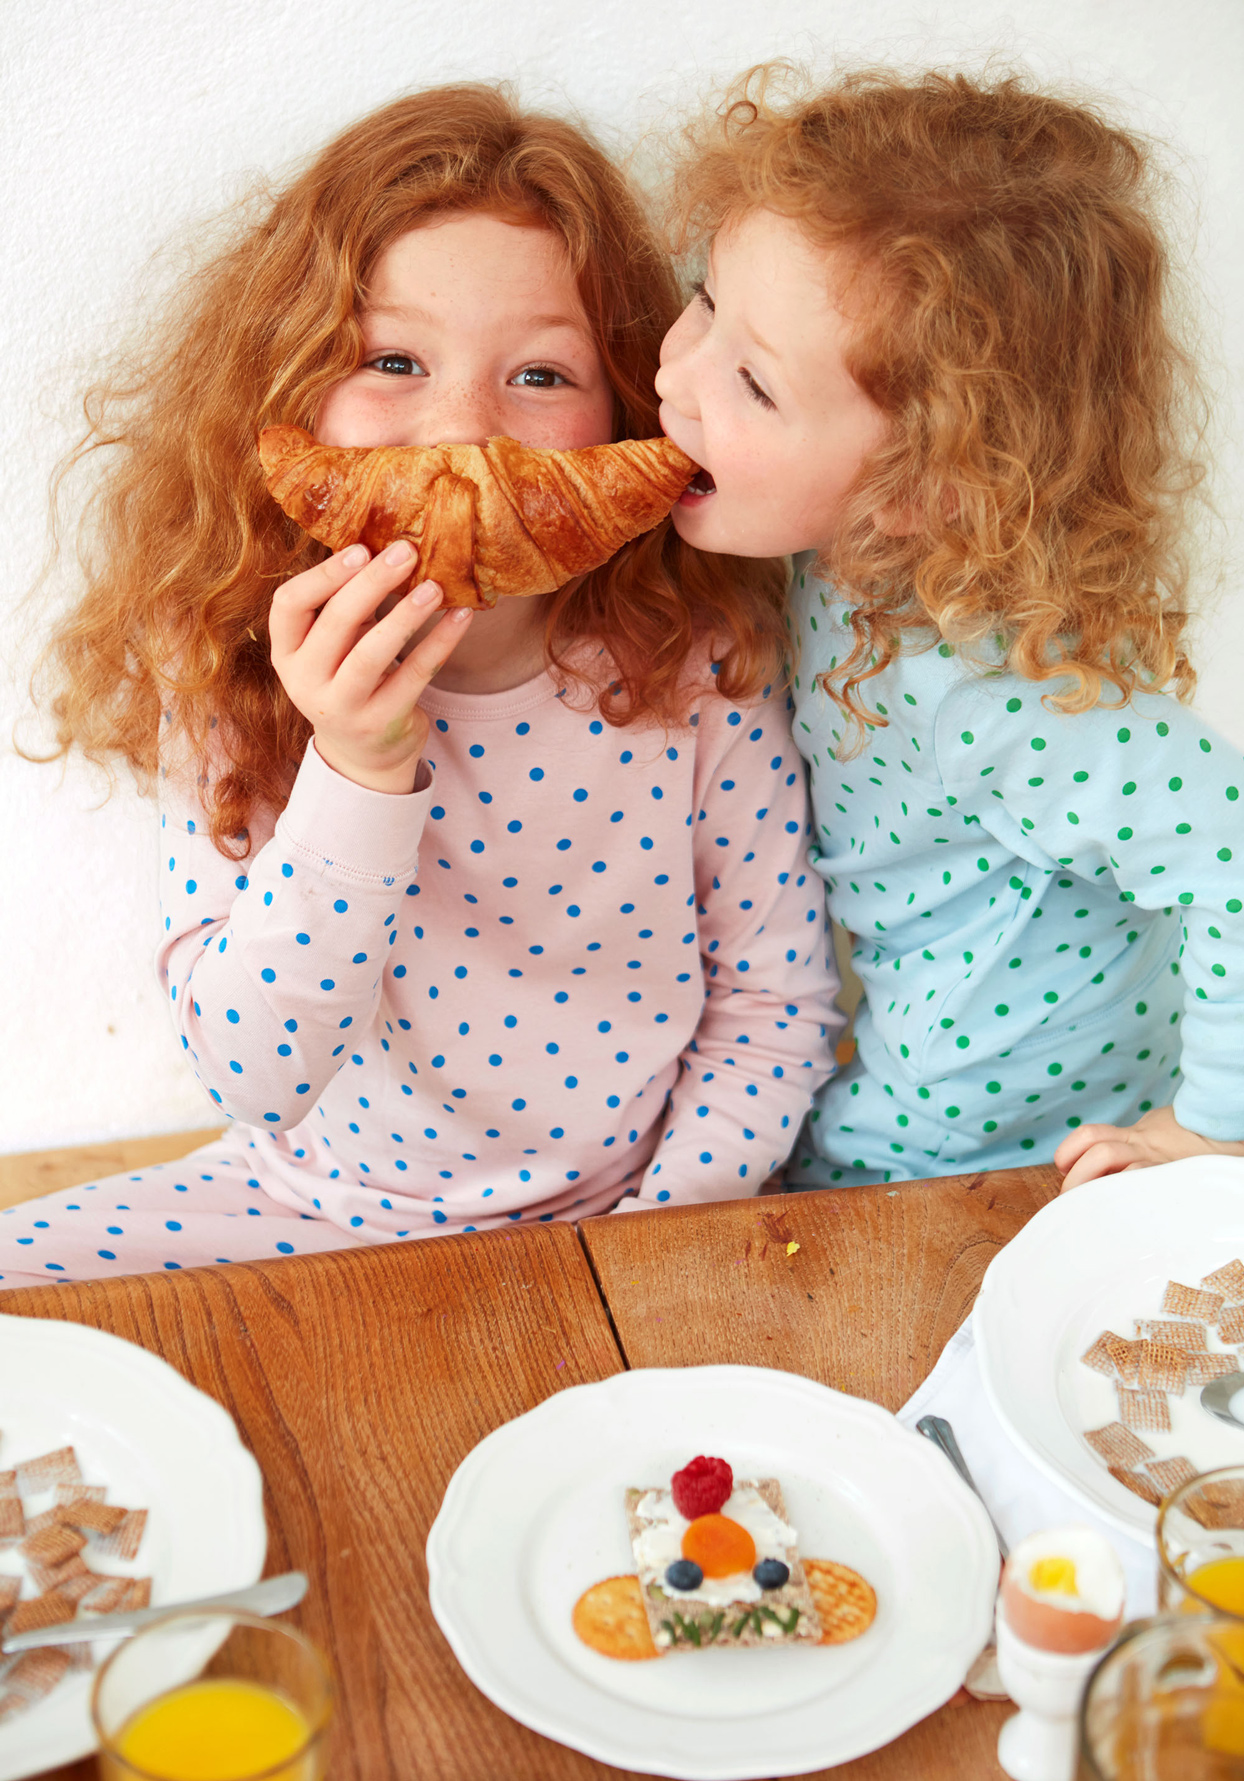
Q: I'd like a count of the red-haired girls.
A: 2